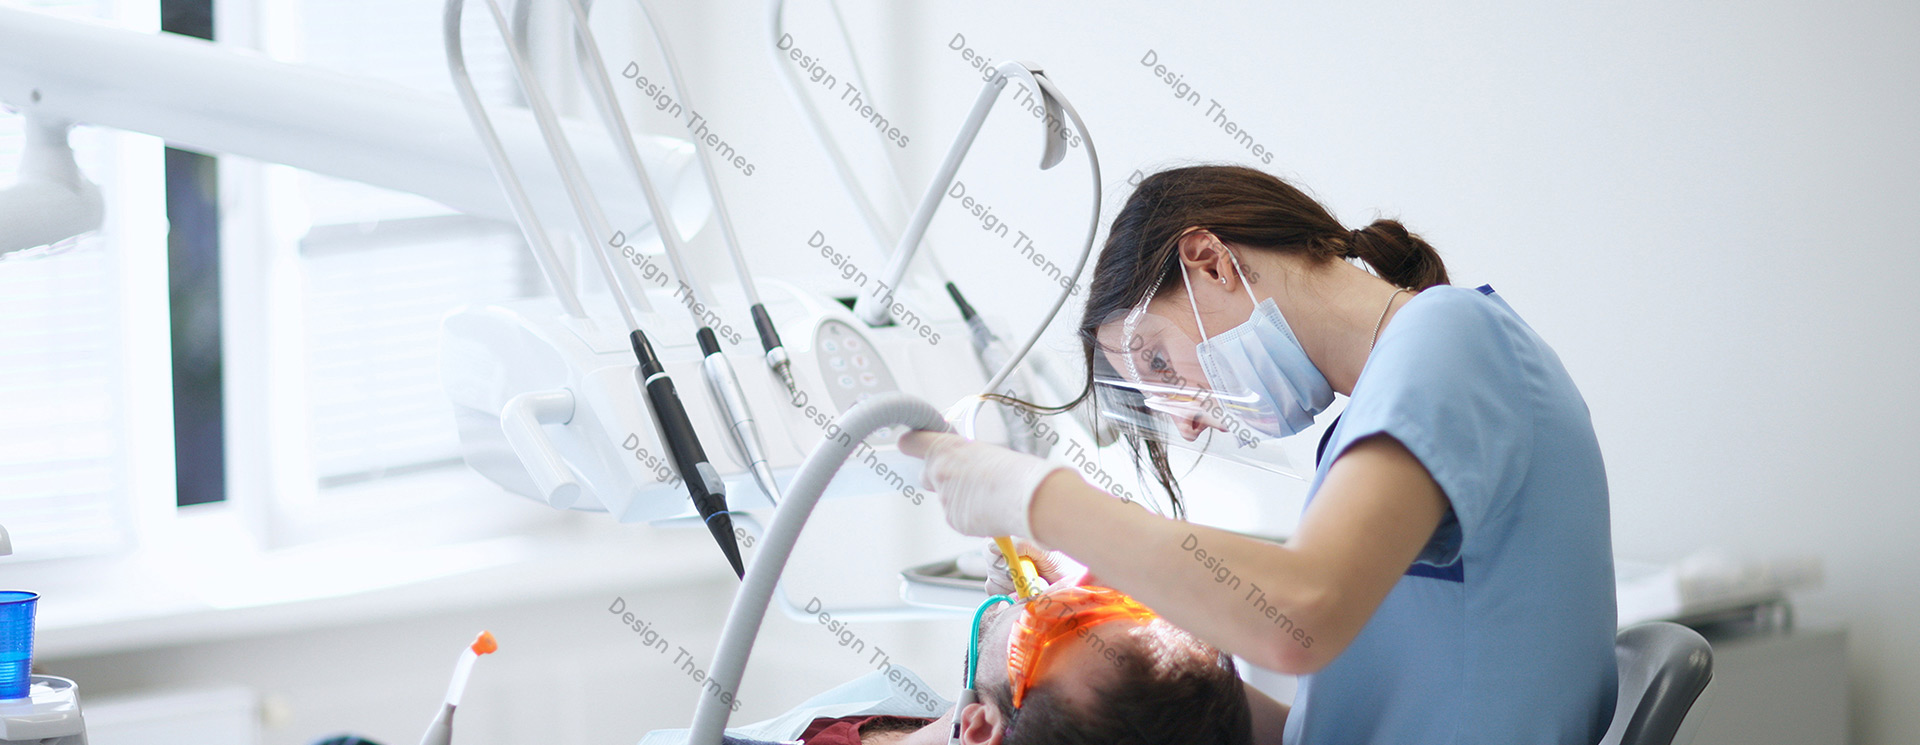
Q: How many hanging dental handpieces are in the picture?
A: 4